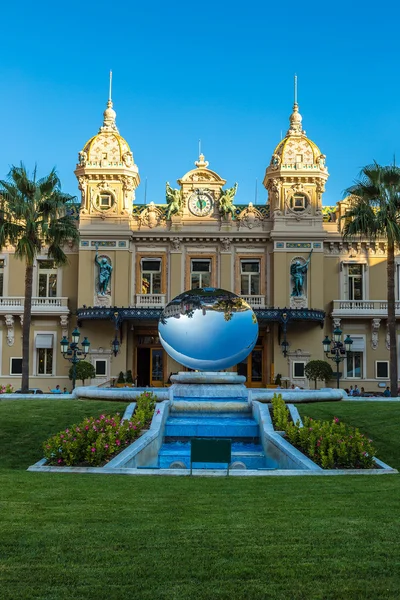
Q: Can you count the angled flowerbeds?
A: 2